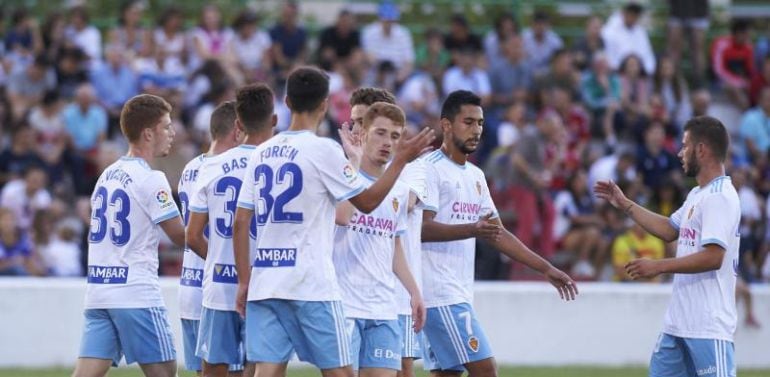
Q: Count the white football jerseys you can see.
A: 8